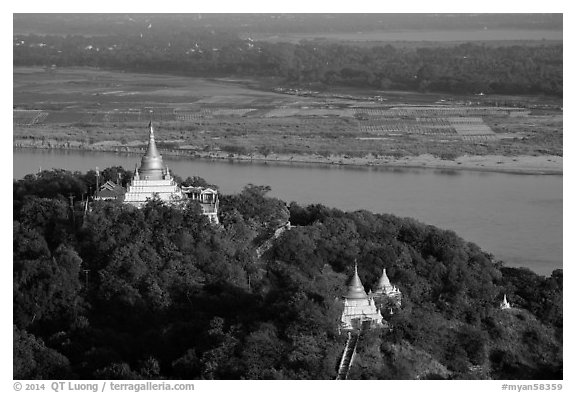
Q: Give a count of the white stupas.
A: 4